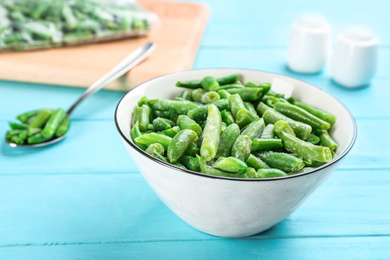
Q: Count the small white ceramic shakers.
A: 2